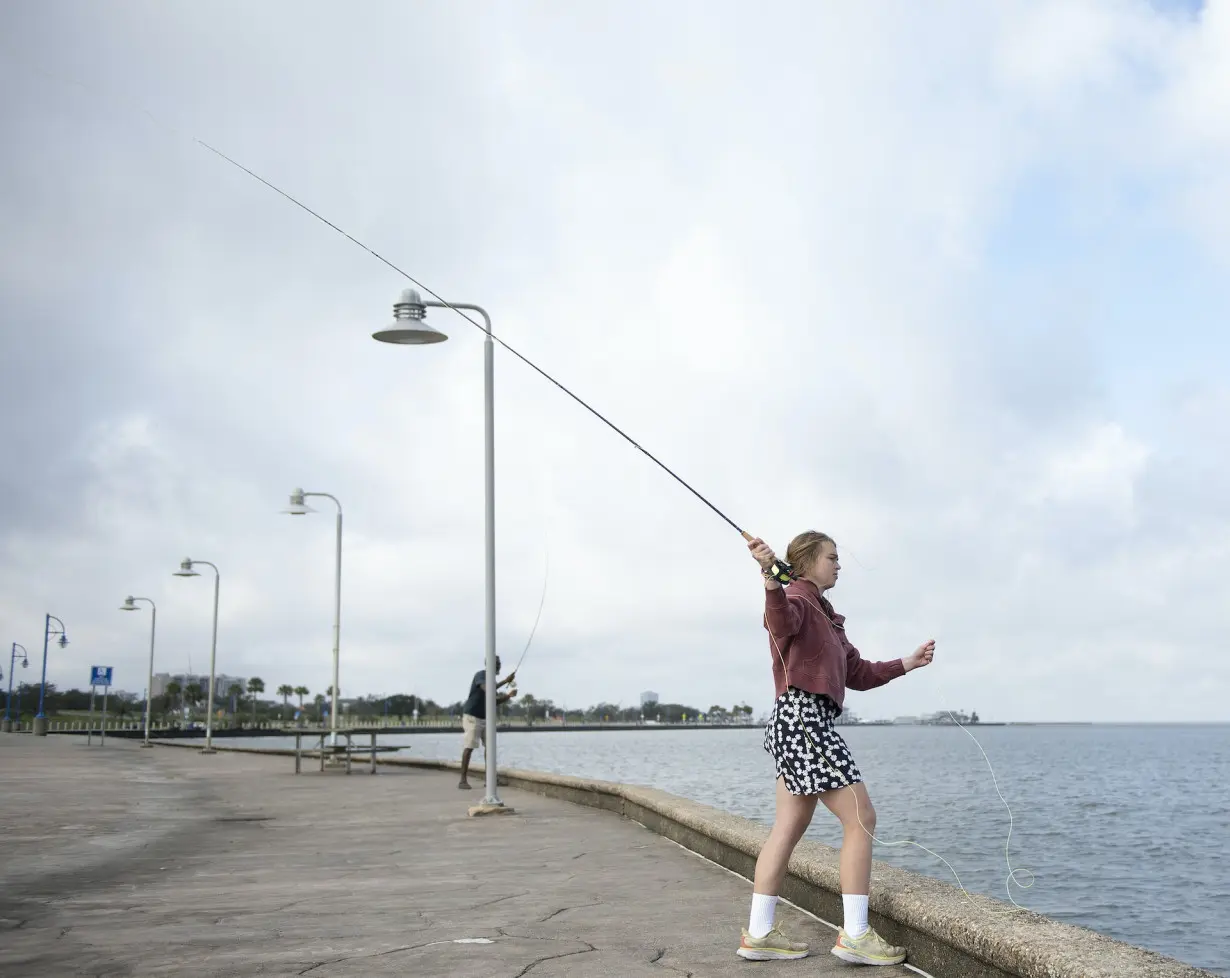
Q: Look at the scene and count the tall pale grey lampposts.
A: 4